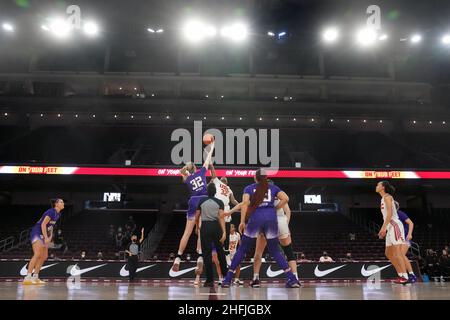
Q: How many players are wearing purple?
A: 4